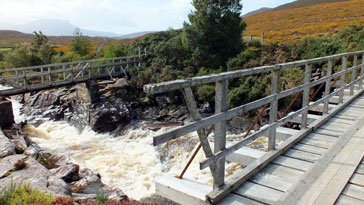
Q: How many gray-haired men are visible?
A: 0